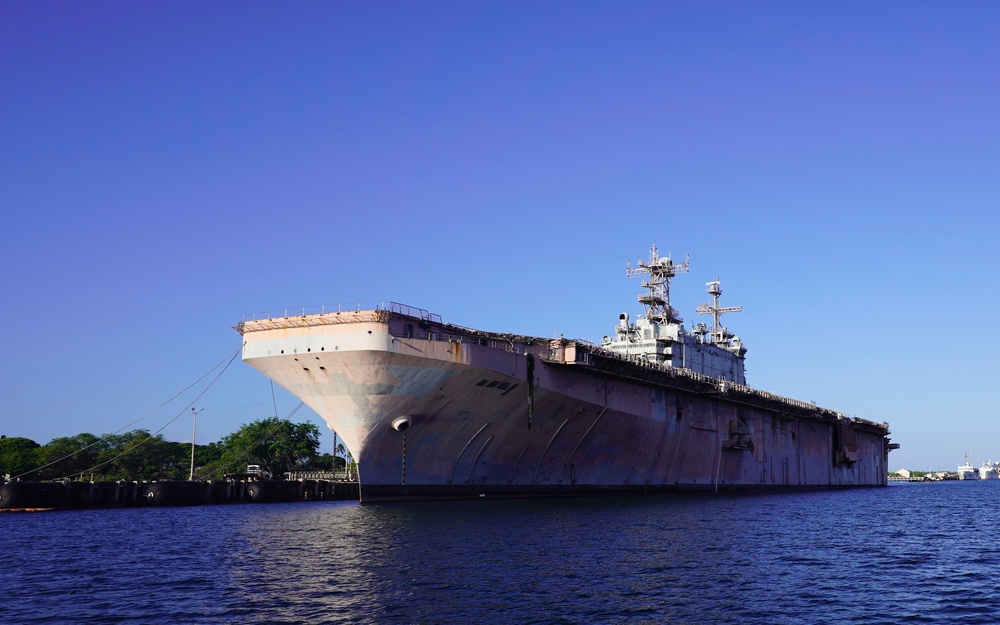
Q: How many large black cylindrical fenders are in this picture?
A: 3